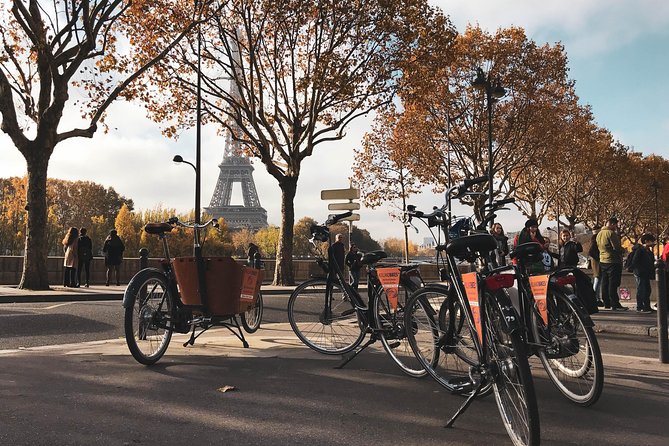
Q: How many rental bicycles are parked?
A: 4